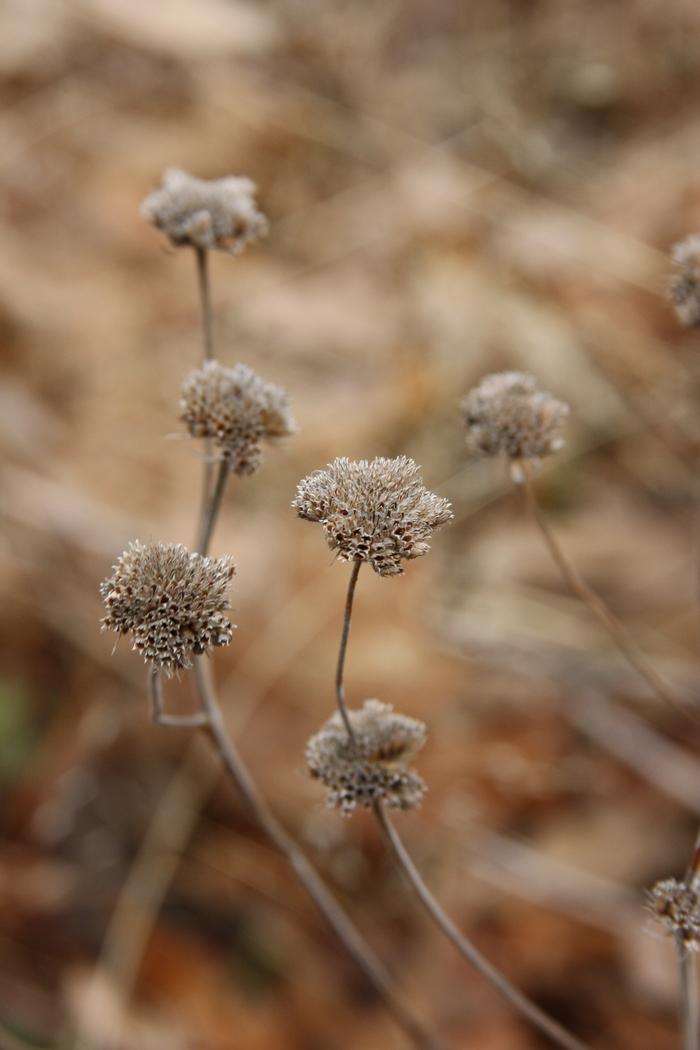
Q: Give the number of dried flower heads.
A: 8